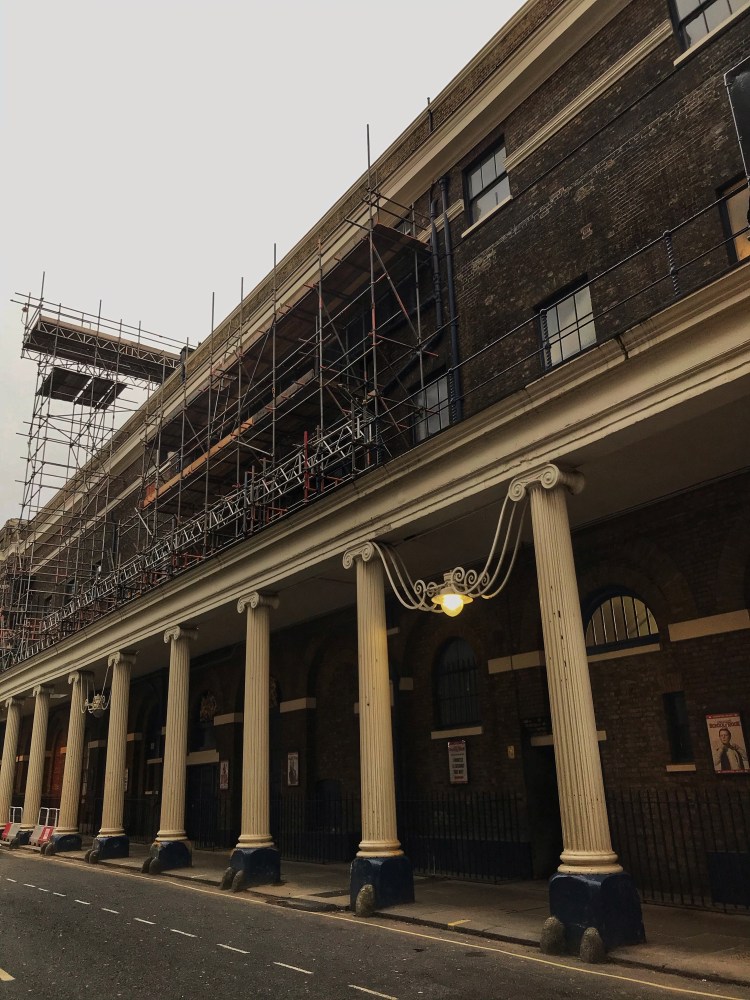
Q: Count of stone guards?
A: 12